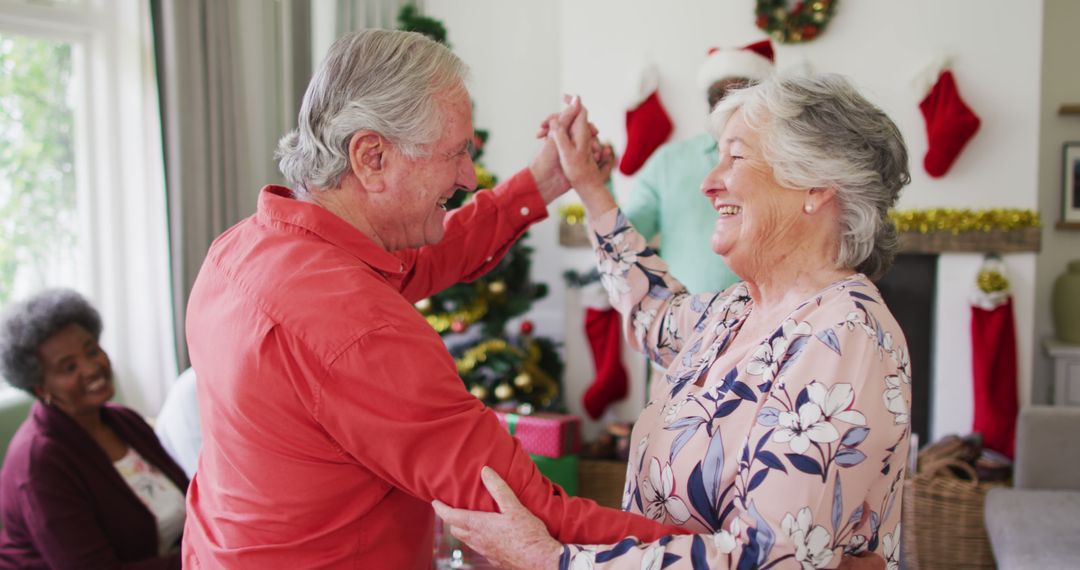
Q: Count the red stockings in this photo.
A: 4